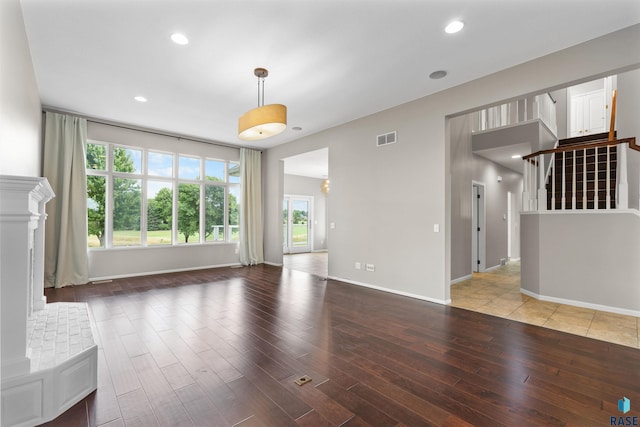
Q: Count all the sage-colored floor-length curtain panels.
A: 2